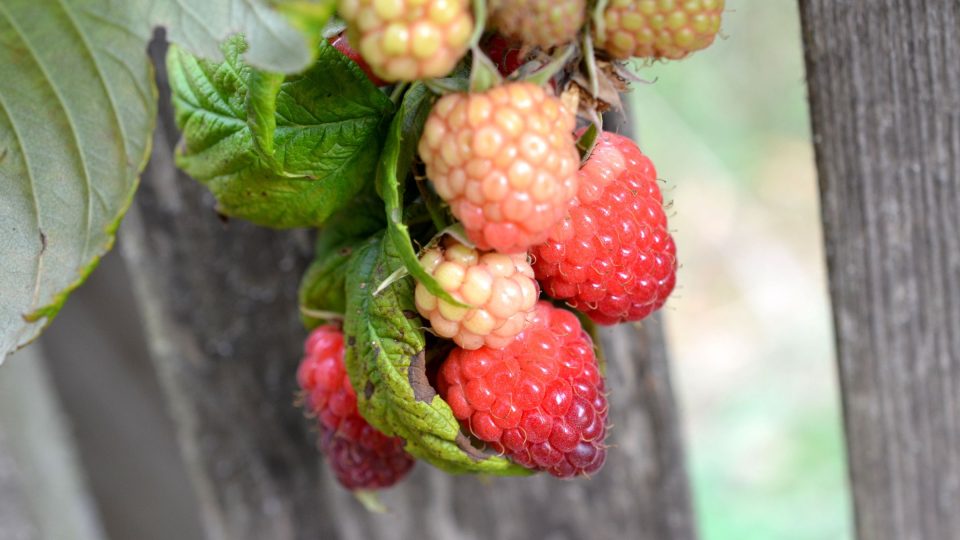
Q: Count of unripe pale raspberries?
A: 5